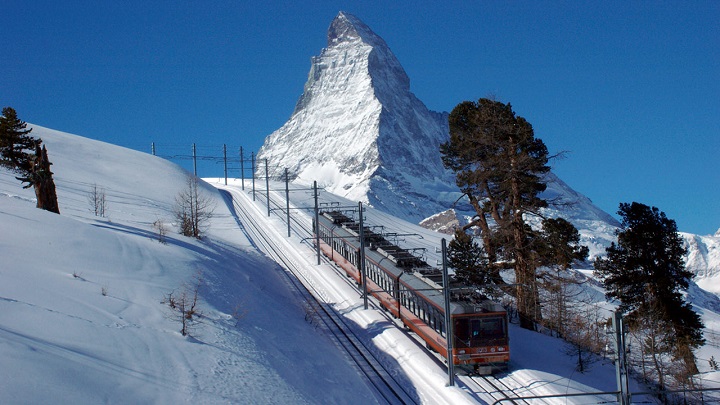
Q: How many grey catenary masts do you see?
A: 11